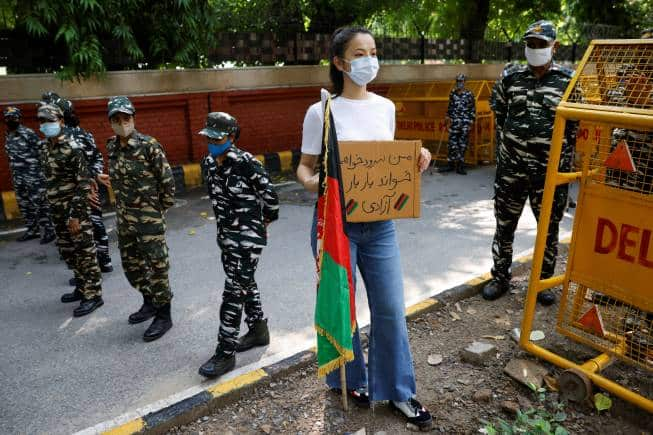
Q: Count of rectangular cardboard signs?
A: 1